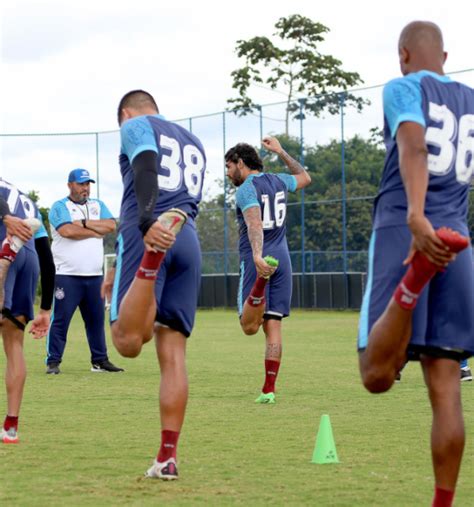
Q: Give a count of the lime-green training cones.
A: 1